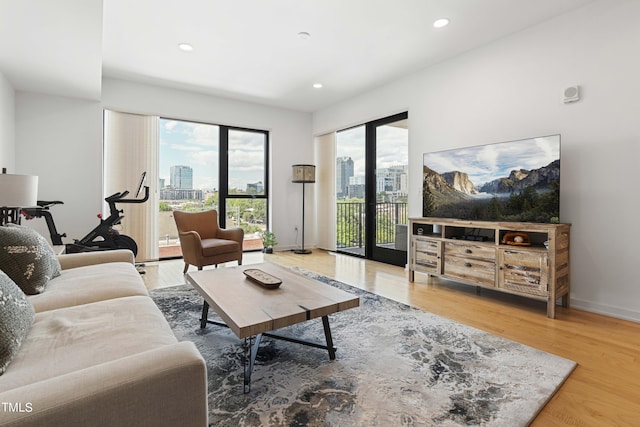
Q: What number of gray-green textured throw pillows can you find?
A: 2